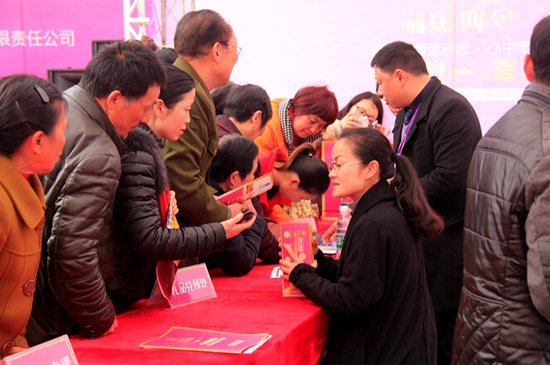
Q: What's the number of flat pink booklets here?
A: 1